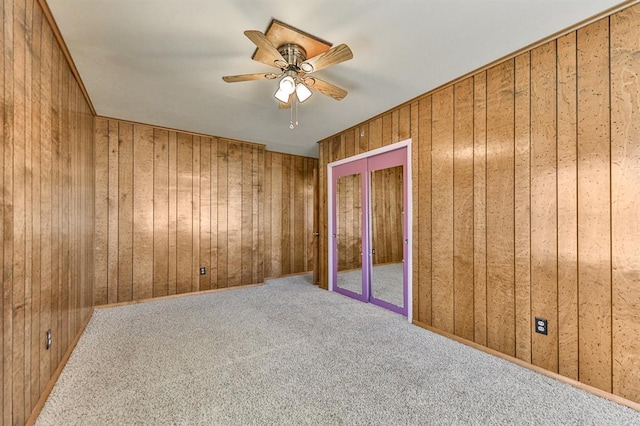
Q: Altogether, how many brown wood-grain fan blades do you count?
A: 5